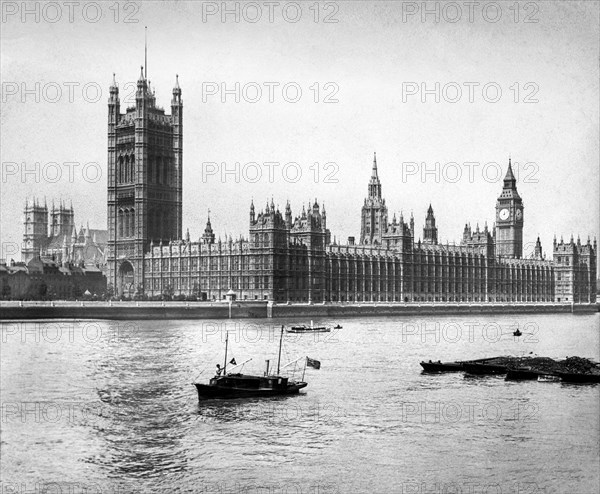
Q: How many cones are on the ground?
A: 0